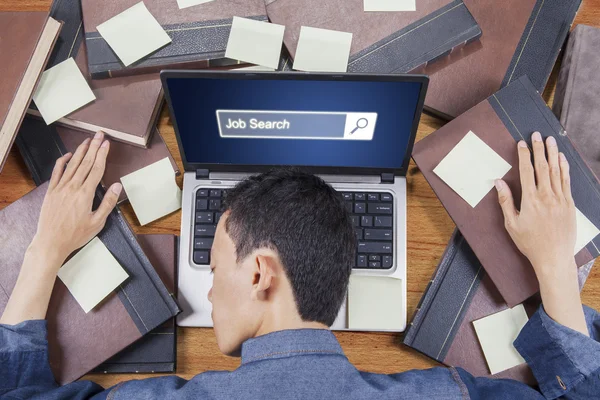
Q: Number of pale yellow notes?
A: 12